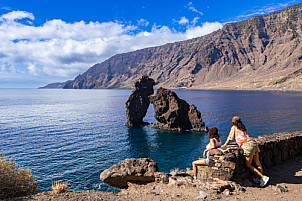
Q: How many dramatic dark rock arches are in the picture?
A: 1